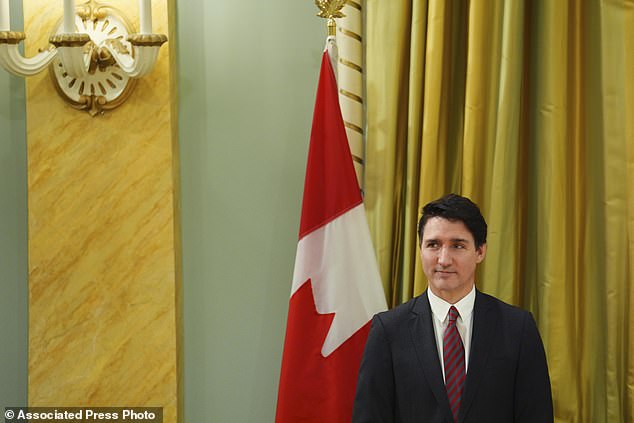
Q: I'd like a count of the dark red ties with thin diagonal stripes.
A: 1